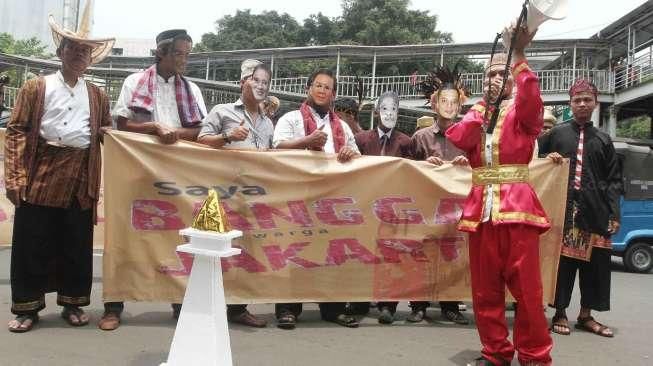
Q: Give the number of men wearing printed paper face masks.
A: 5